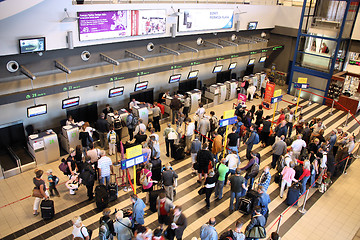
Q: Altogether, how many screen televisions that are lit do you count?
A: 12